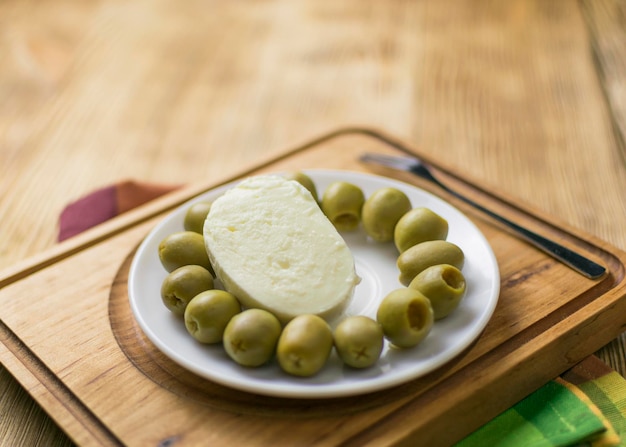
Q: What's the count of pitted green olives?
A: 14